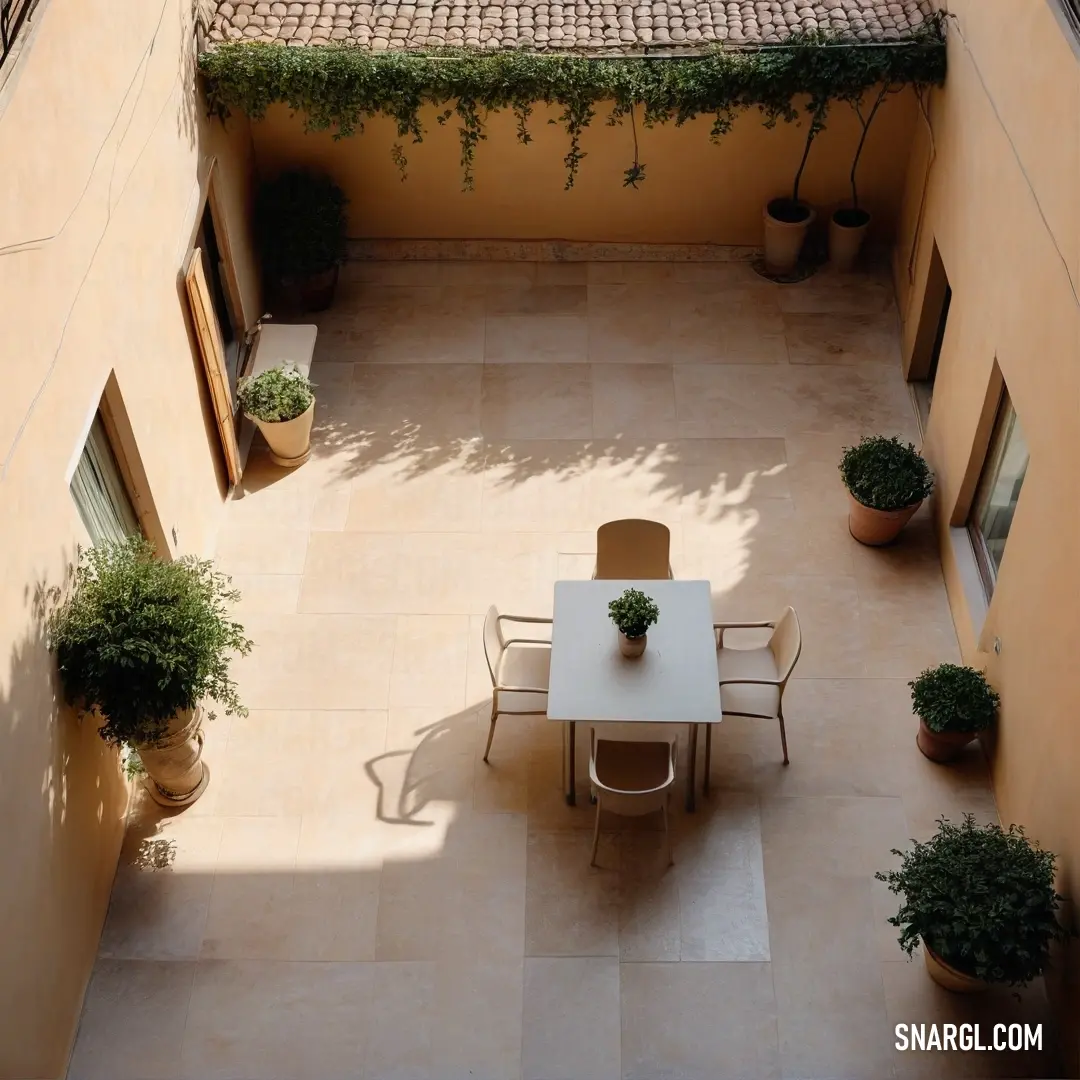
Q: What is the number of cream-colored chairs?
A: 4